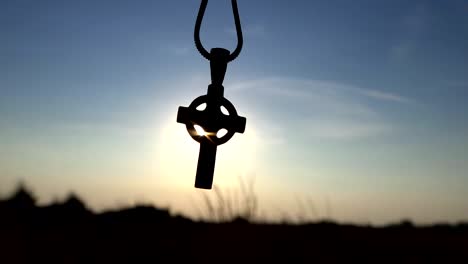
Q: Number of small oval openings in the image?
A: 4